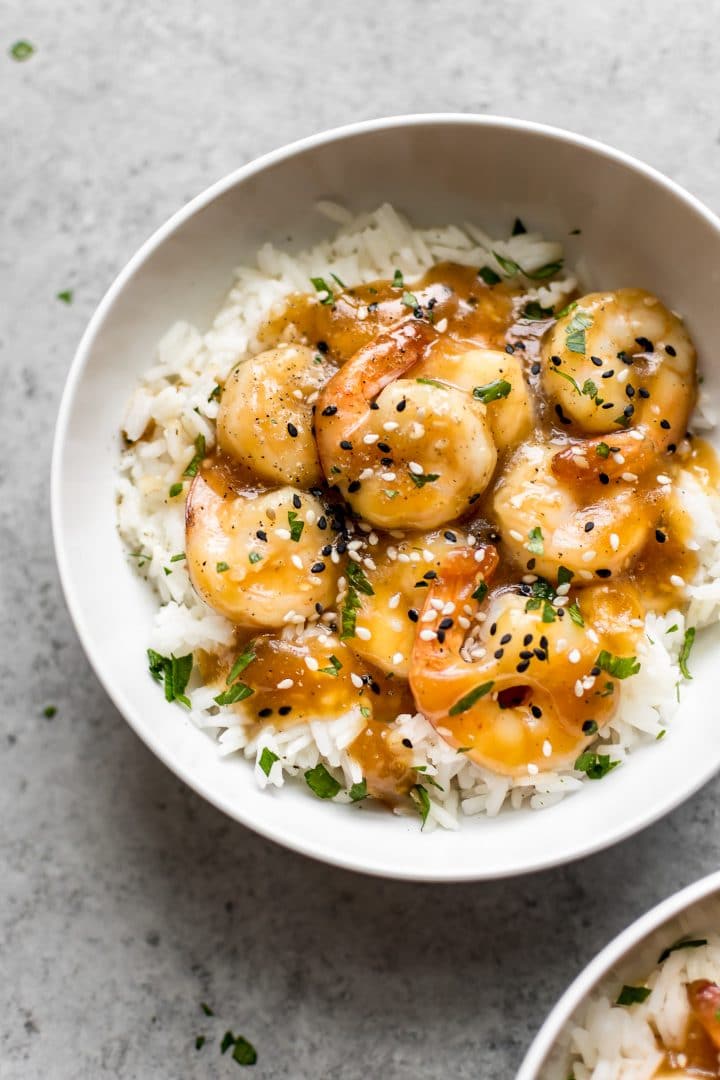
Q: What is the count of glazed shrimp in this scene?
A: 8